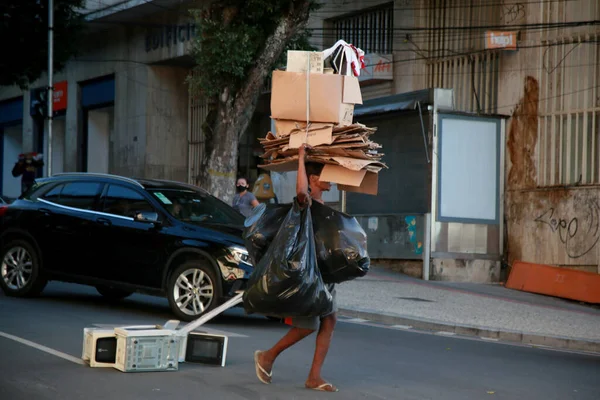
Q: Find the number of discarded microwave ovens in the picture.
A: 3